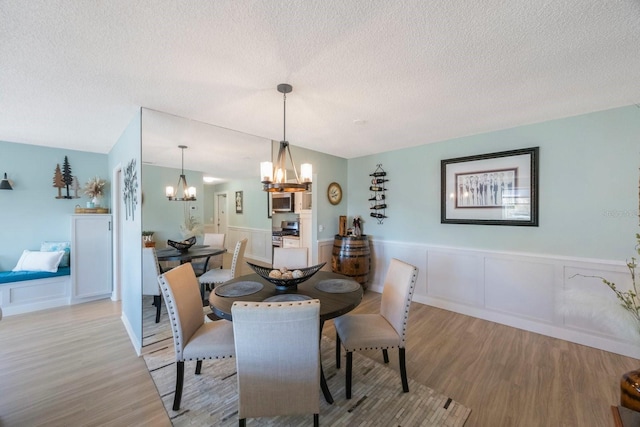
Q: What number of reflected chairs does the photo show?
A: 3